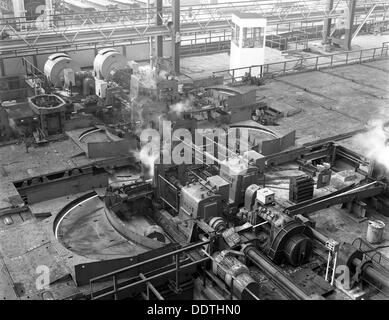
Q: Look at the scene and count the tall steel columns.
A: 4